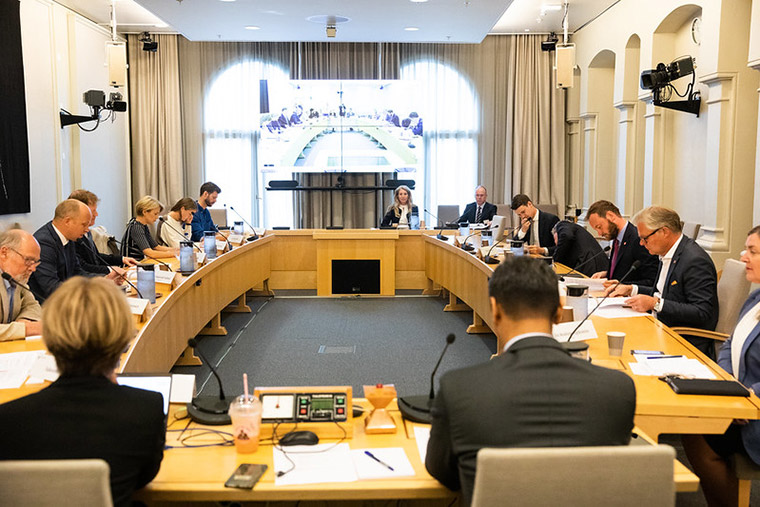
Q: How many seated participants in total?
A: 15